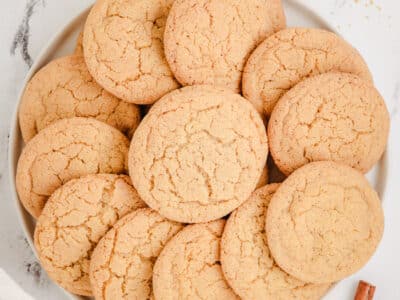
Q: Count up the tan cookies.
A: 12